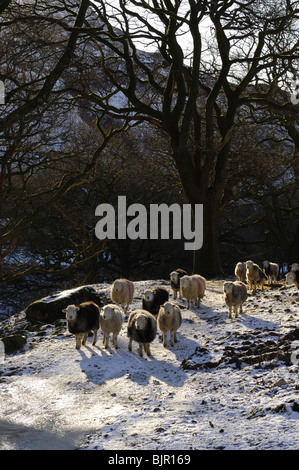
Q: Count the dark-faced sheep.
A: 0